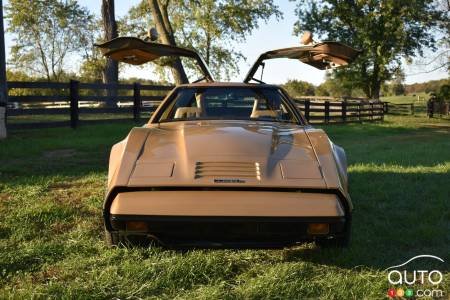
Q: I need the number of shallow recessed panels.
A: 2